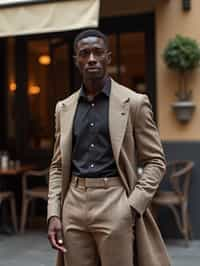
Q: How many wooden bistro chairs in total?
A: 3